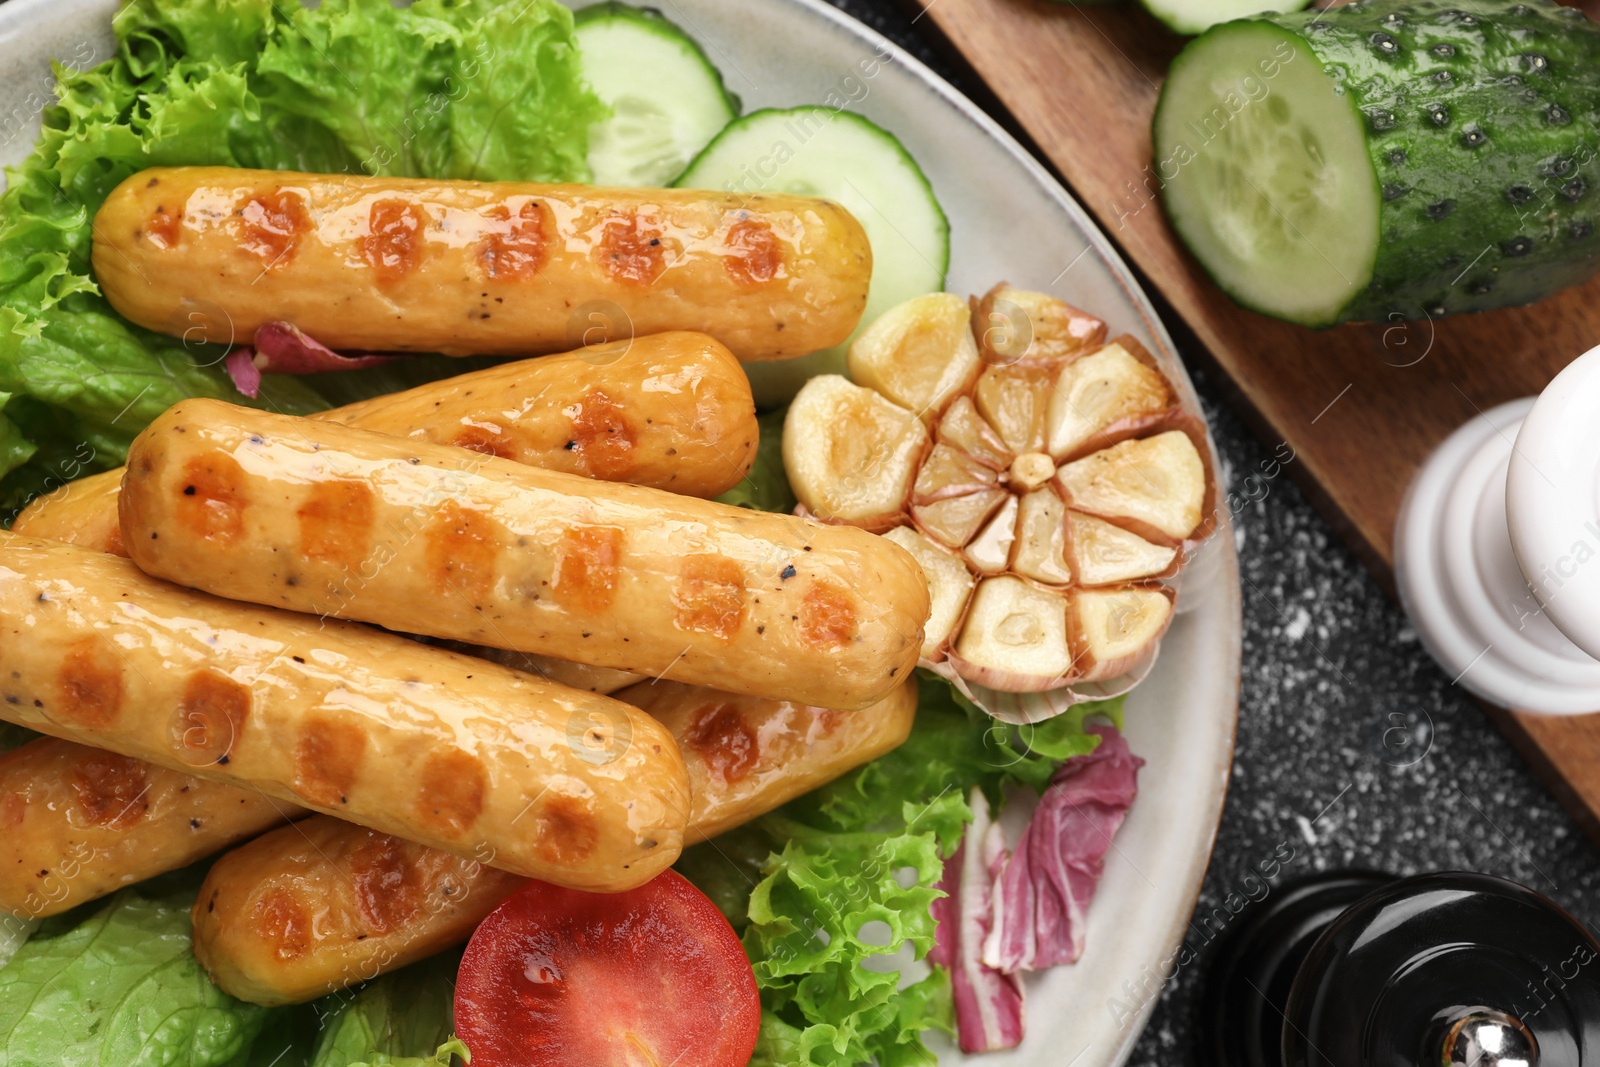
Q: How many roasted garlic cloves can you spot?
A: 15